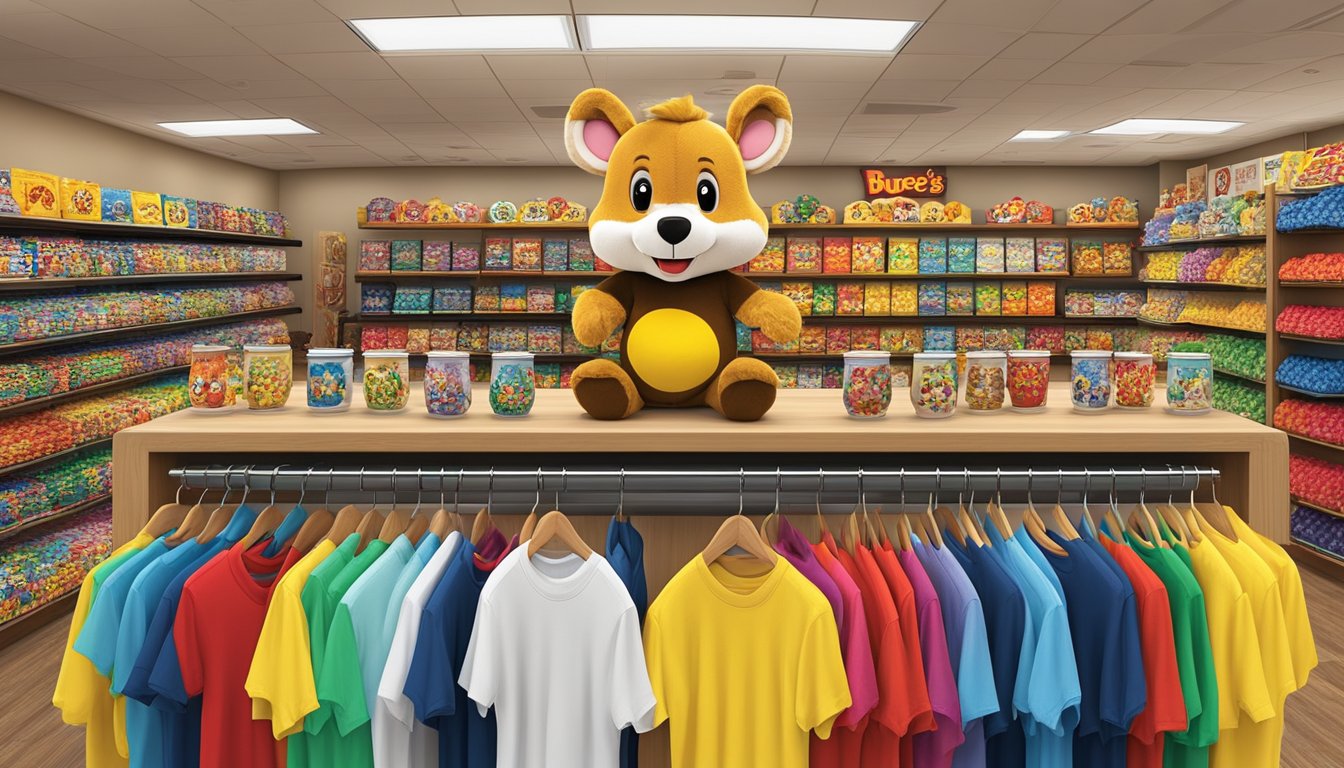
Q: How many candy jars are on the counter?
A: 13